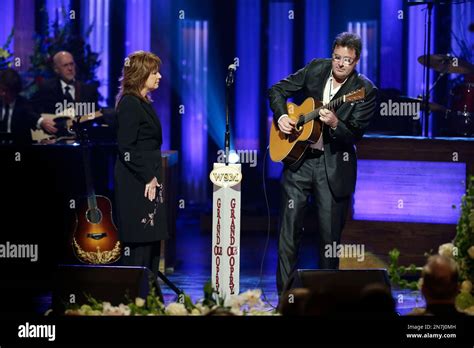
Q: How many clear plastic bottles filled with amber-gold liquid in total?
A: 0